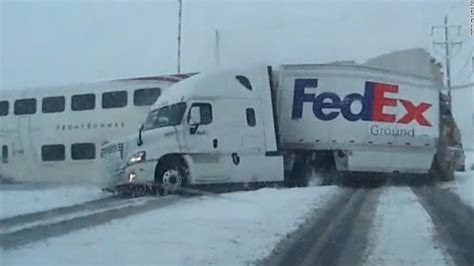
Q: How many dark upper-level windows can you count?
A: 6